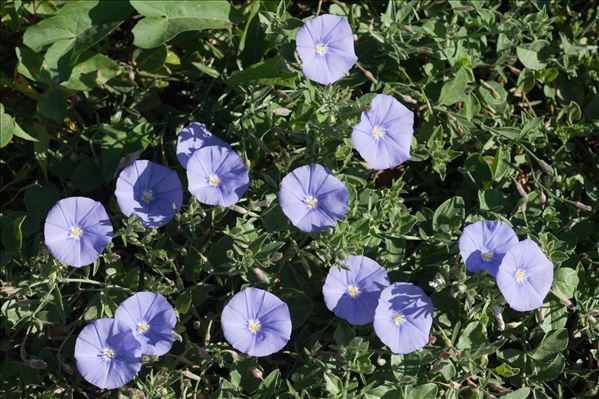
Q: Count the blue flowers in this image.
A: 14